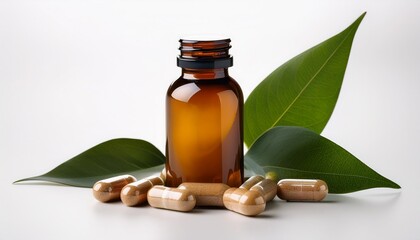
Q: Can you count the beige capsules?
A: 8